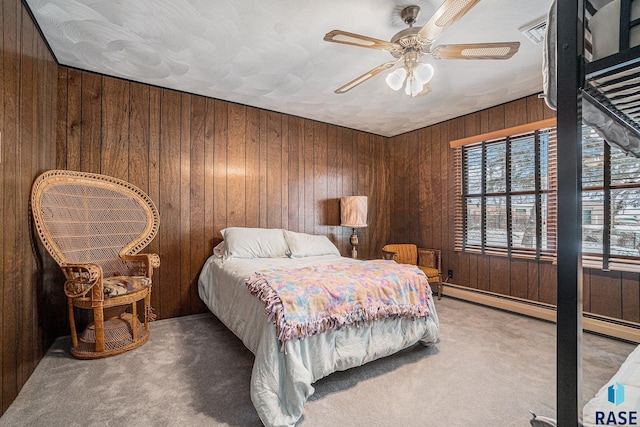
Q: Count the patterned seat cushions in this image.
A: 1